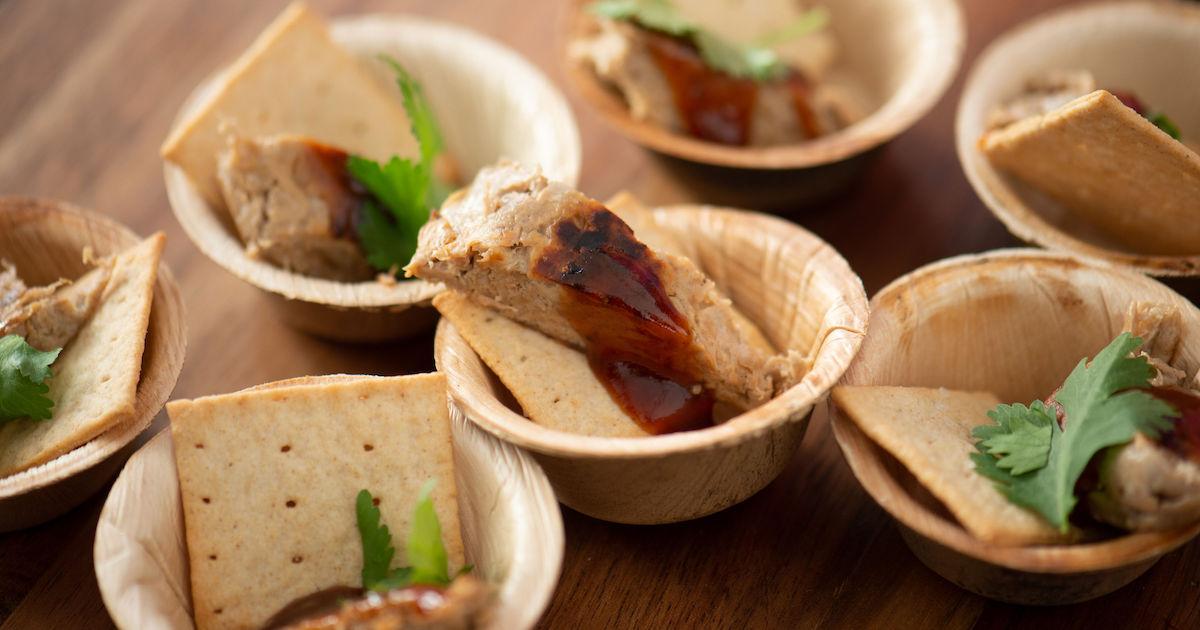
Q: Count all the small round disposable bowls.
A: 7